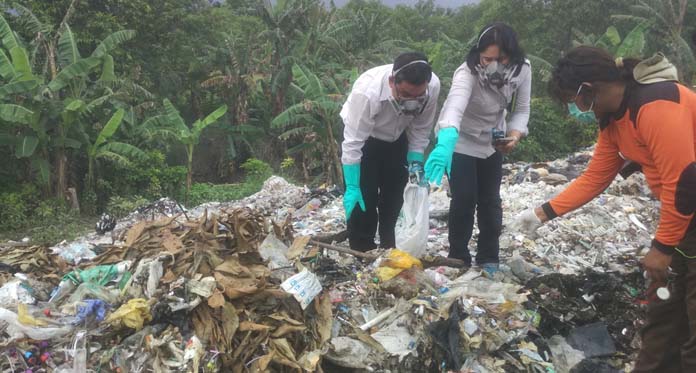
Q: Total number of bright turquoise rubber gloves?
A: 3